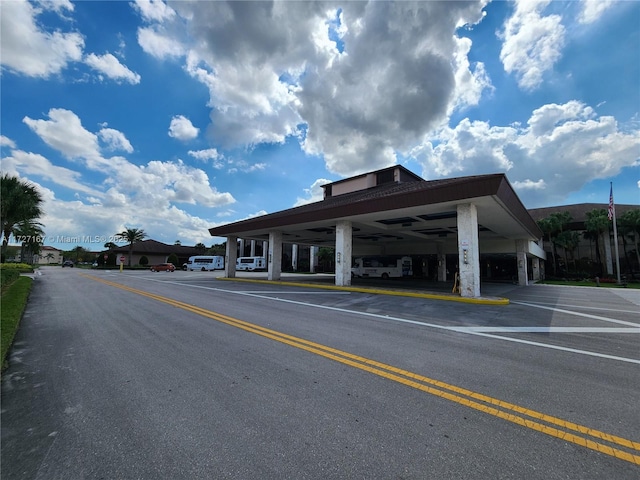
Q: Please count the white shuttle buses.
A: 3